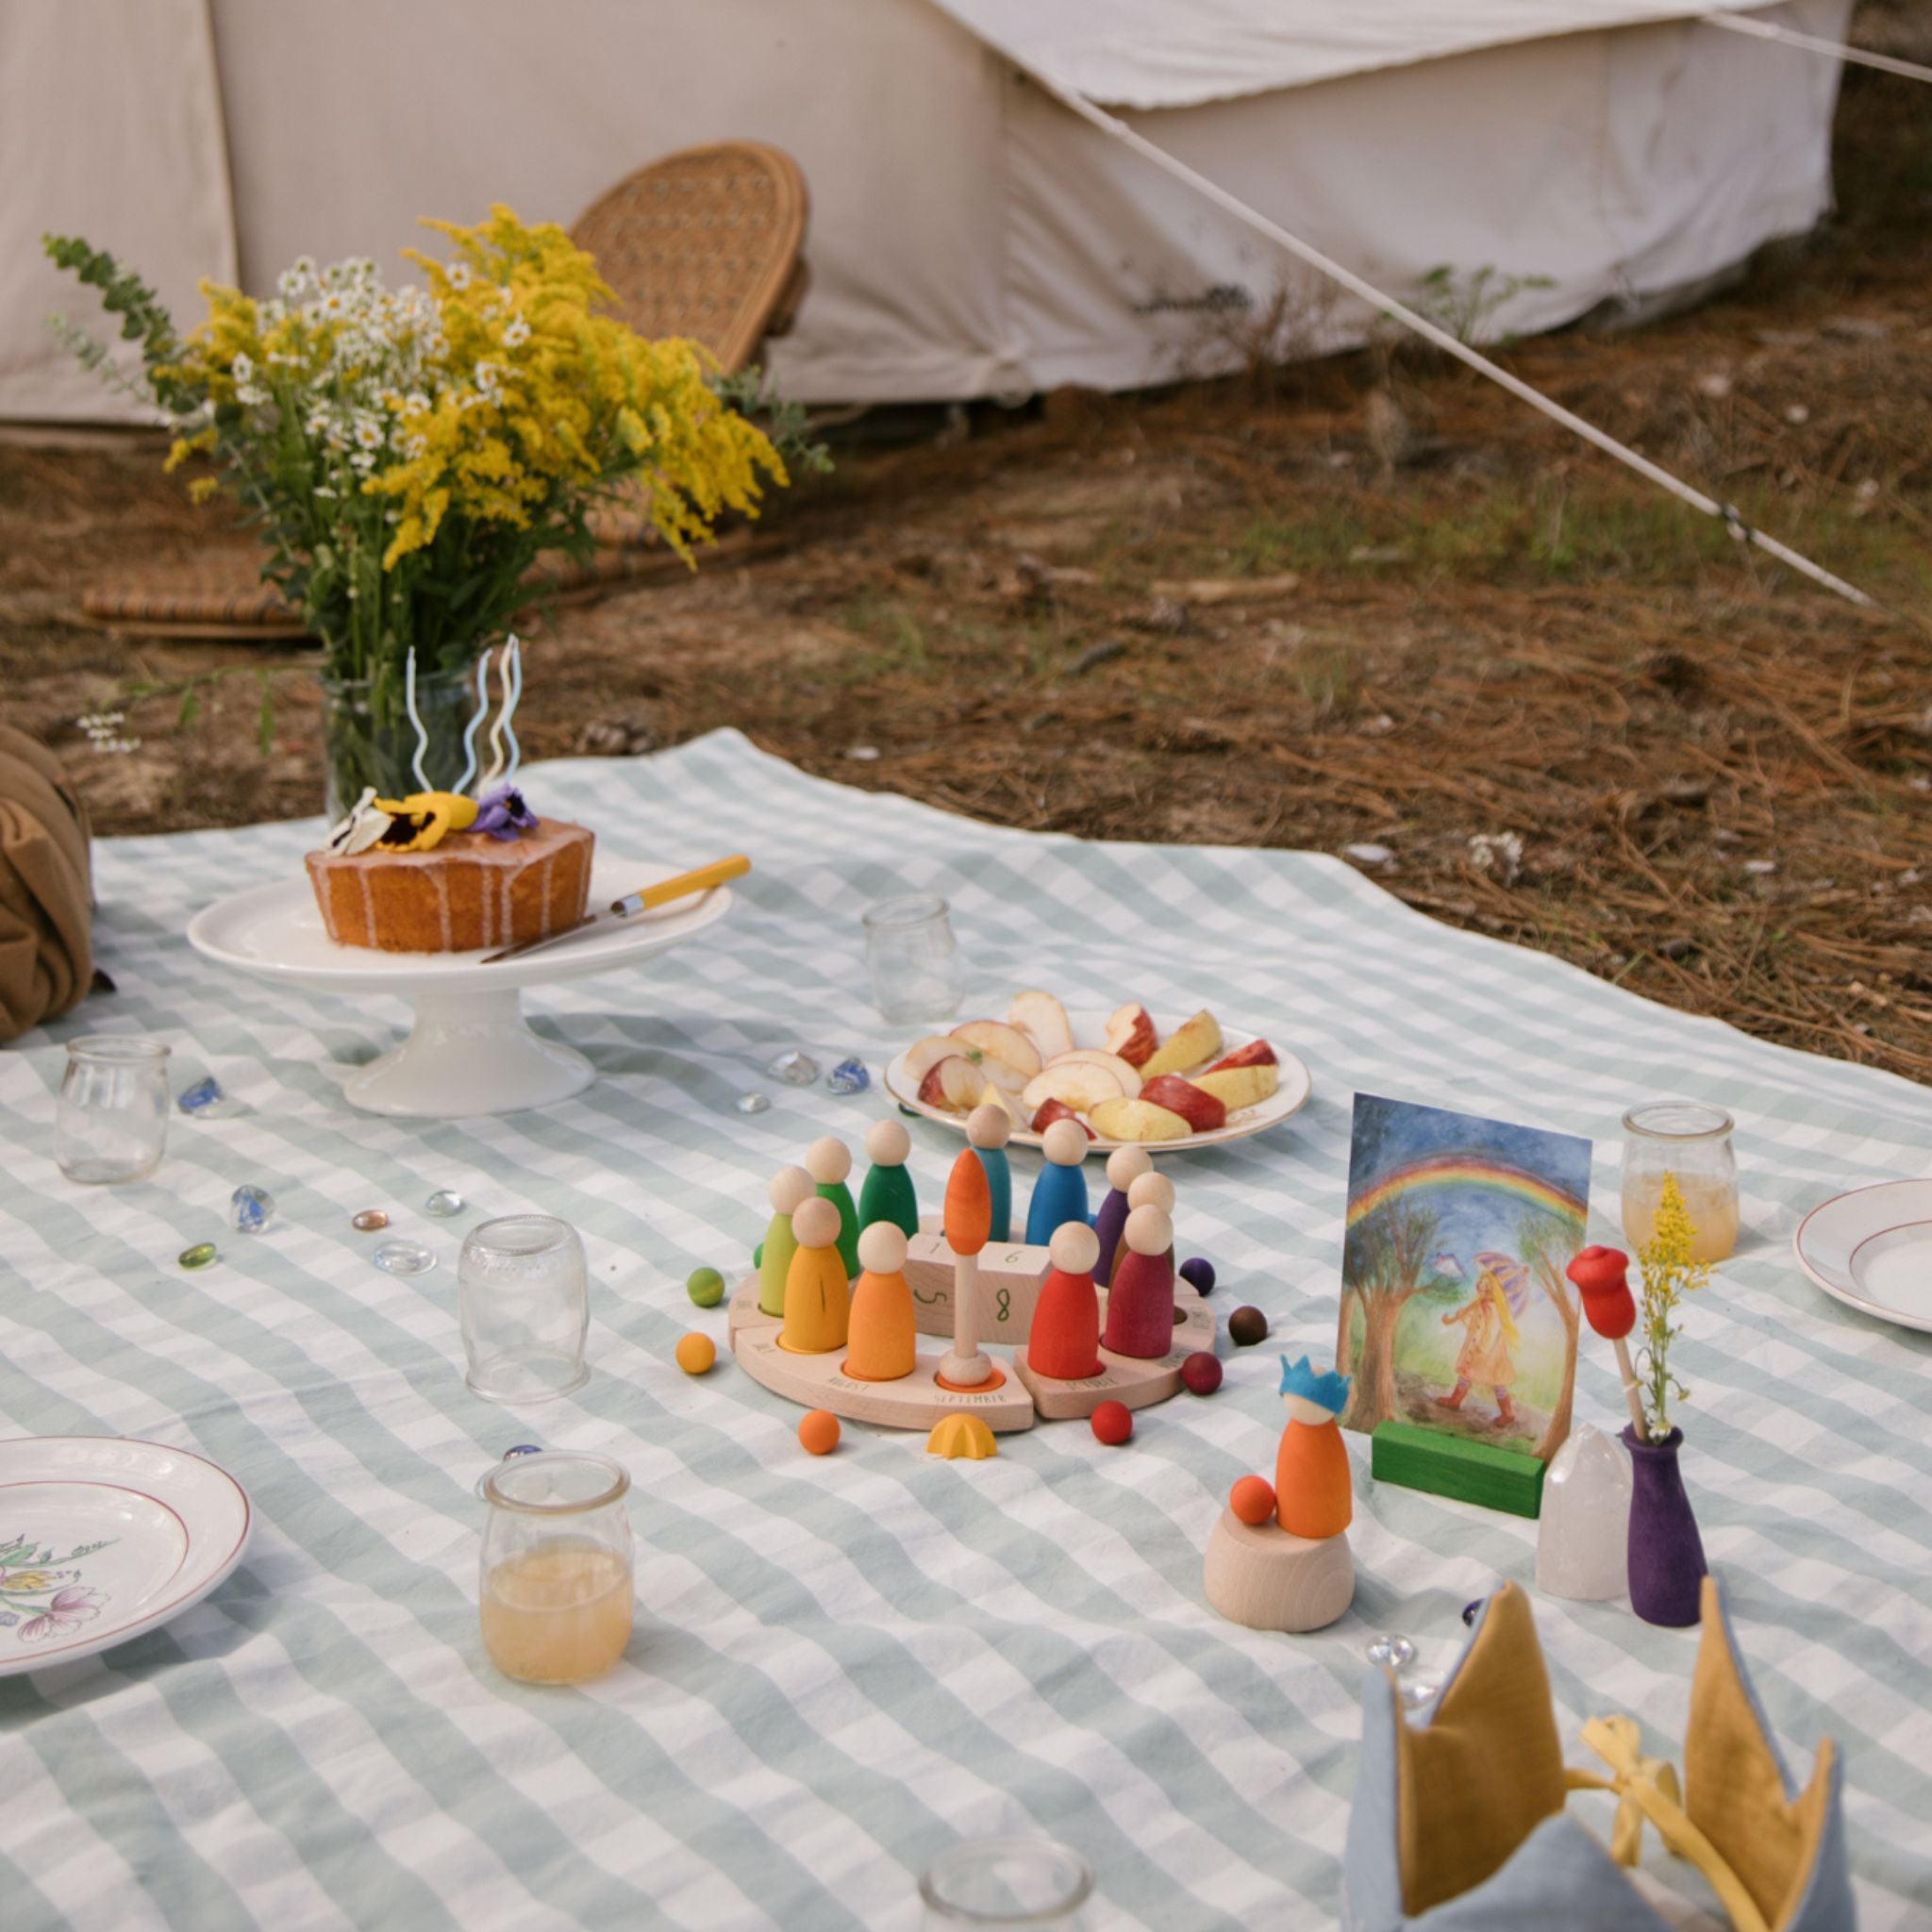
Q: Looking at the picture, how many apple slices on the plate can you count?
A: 14